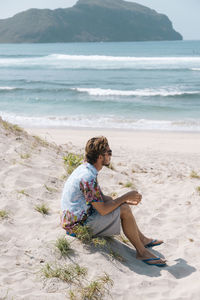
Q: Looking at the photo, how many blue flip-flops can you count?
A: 2